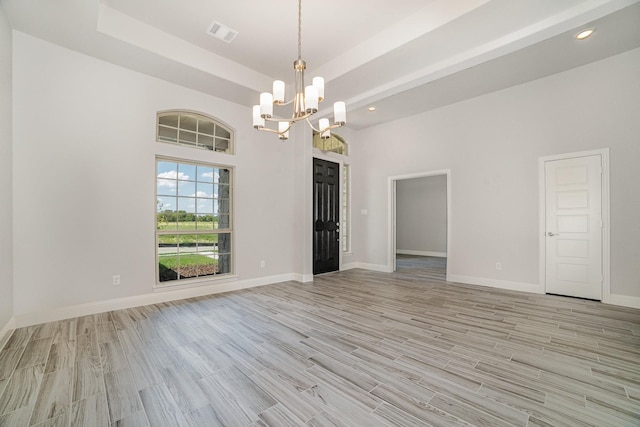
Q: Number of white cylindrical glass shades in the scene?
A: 8